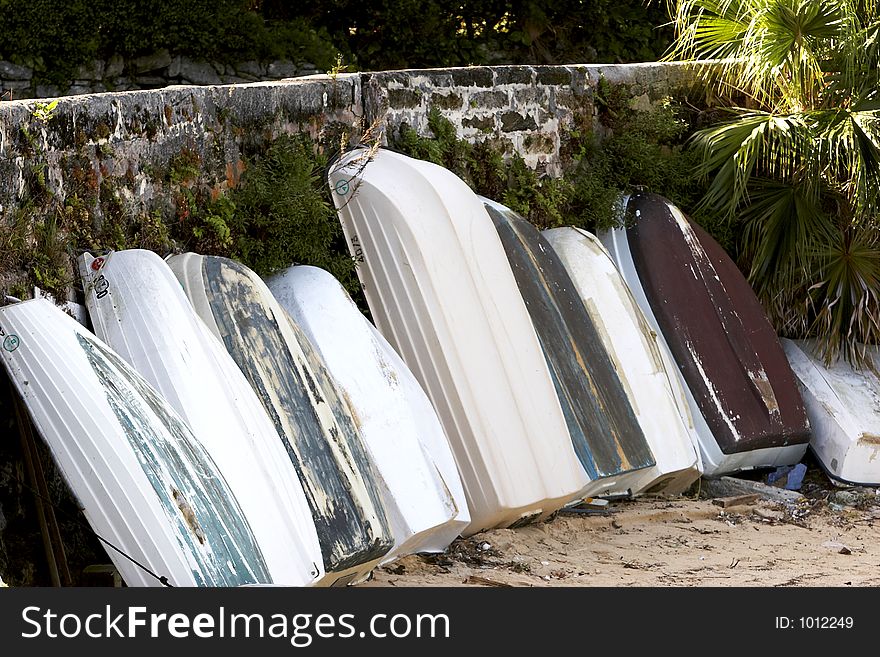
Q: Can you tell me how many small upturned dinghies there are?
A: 9